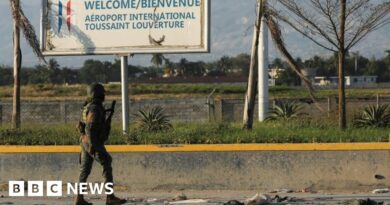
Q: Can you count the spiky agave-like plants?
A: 3